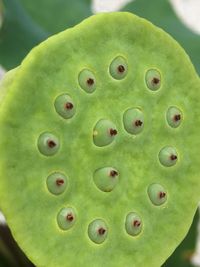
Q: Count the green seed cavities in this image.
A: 15